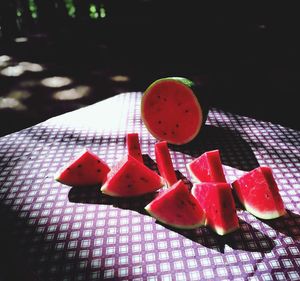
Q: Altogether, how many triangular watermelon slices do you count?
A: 8